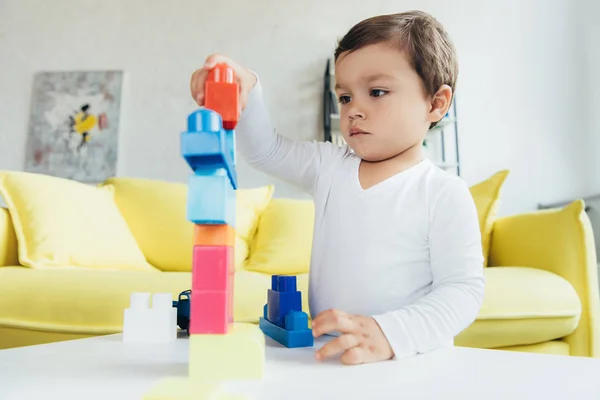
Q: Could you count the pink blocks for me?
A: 2